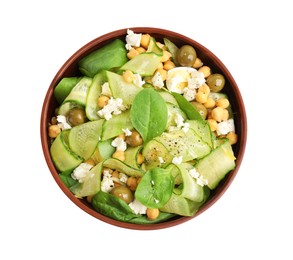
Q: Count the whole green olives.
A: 6